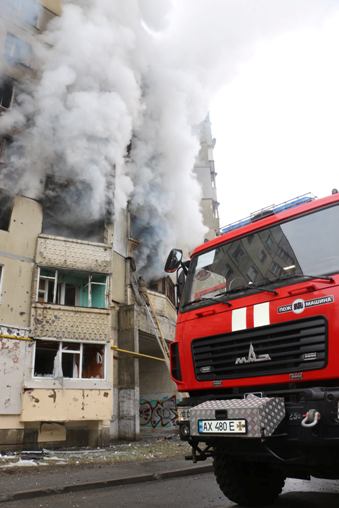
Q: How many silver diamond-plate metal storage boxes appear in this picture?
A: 1